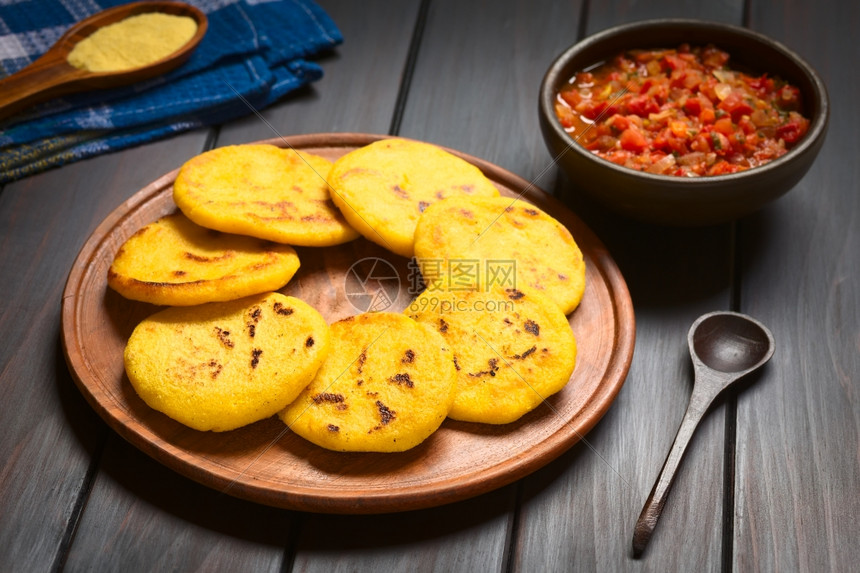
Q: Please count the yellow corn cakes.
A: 7